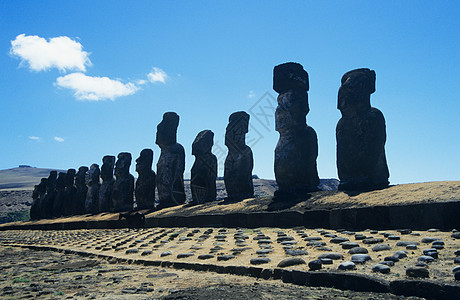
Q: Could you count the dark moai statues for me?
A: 15